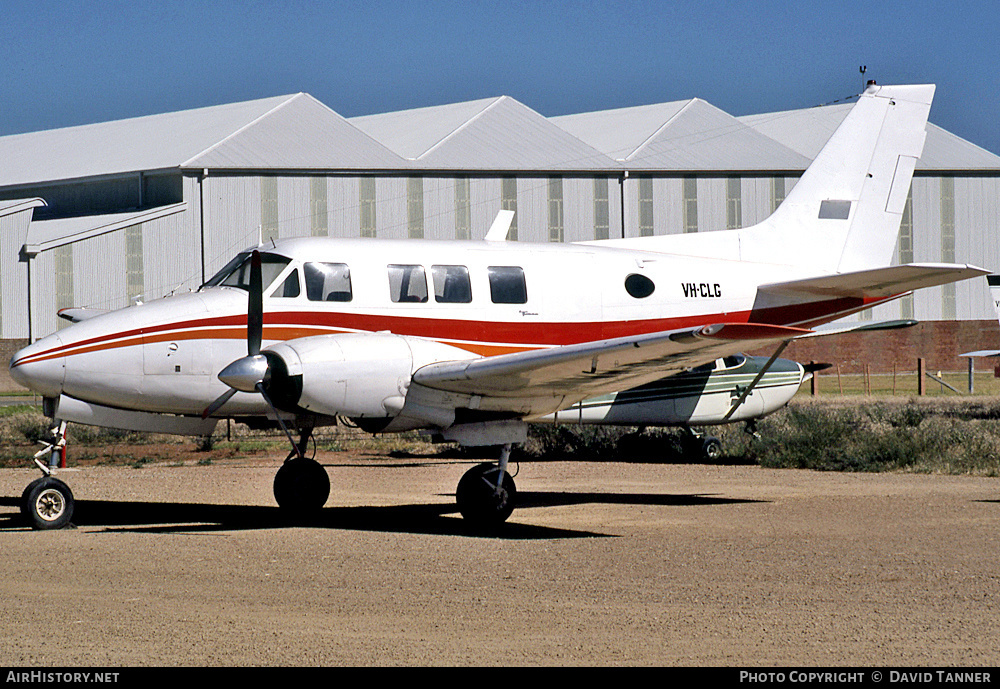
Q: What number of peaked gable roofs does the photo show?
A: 4